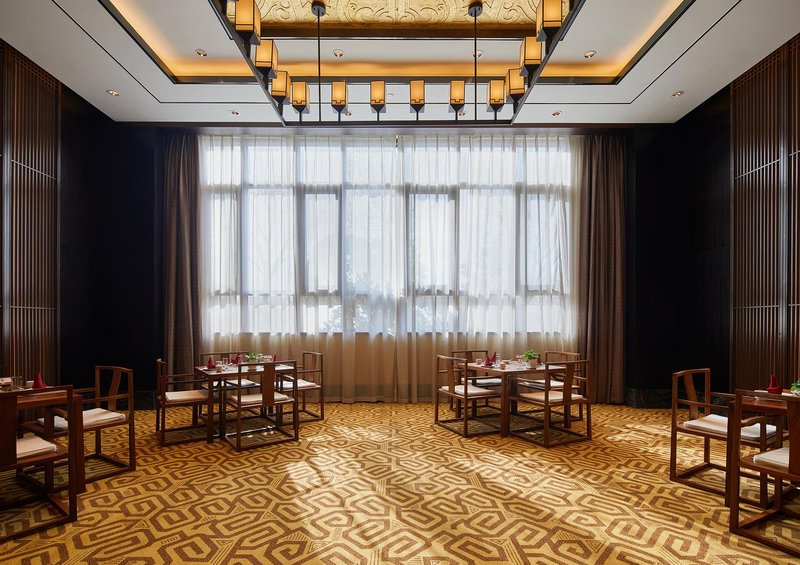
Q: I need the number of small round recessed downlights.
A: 10